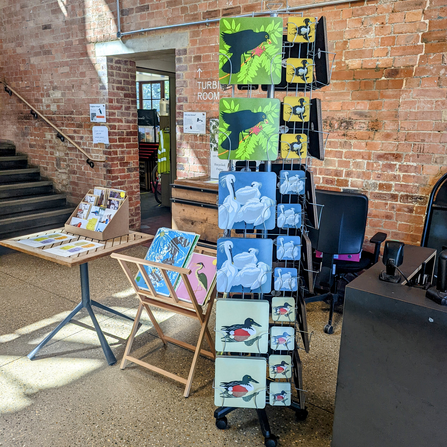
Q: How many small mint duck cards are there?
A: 4